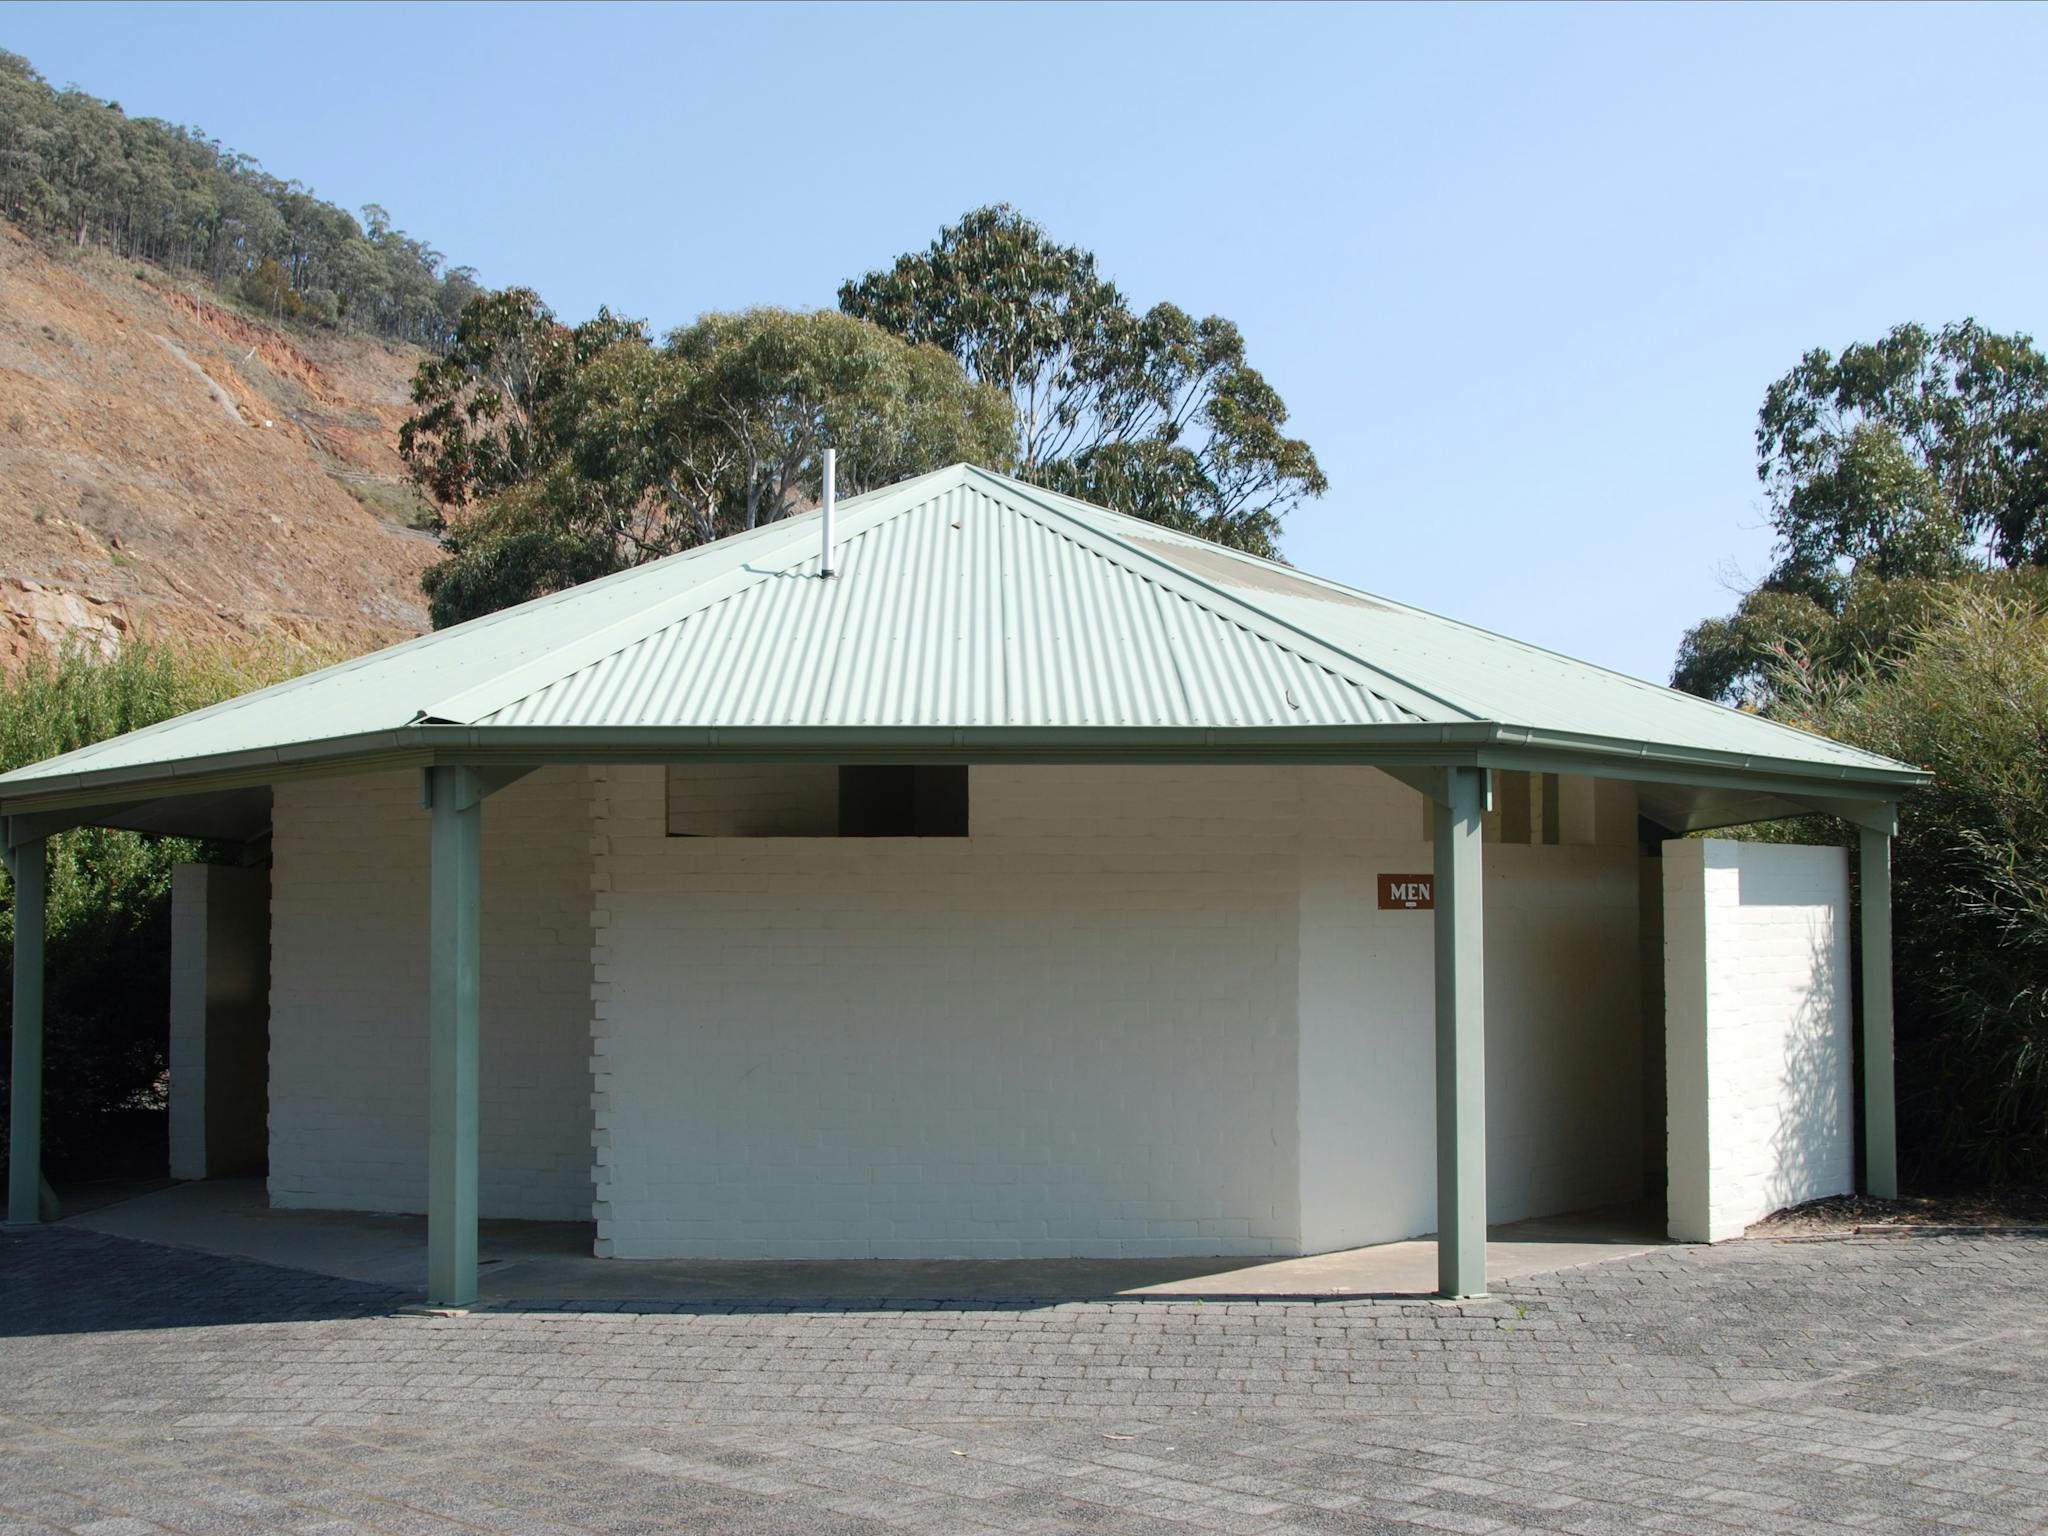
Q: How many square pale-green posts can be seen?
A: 4